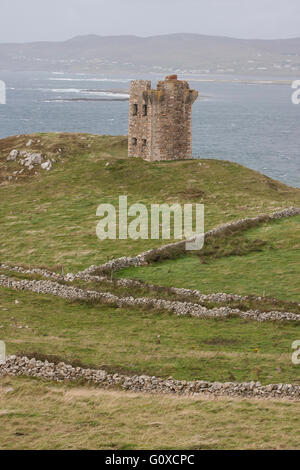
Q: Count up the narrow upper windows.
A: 2